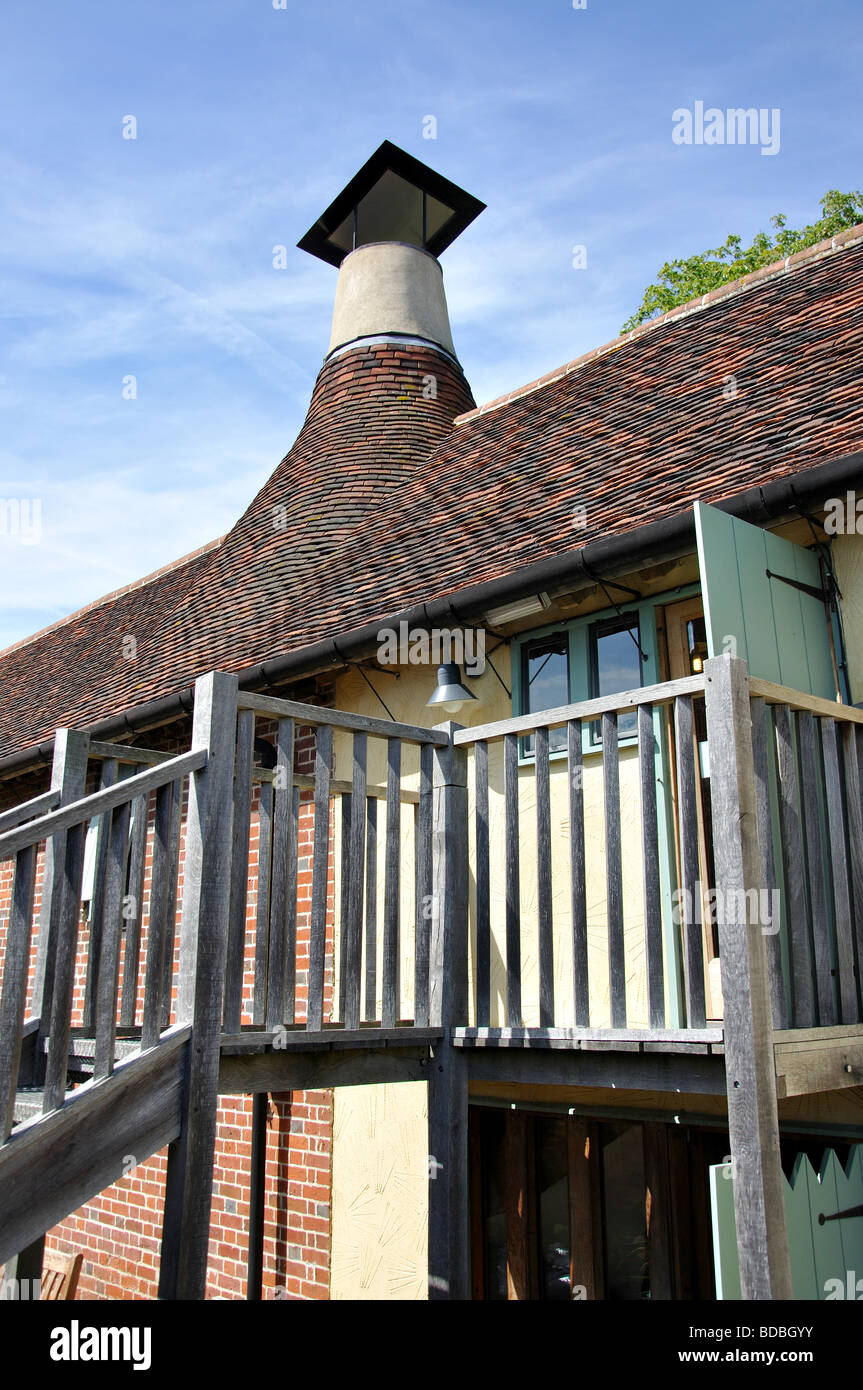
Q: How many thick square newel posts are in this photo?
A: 4